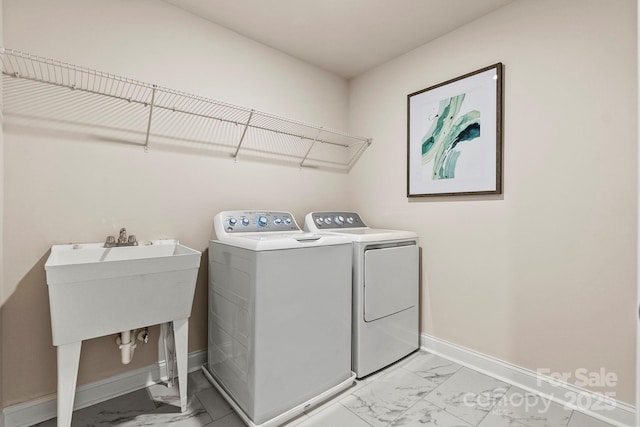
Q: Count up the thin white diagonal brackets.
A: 3